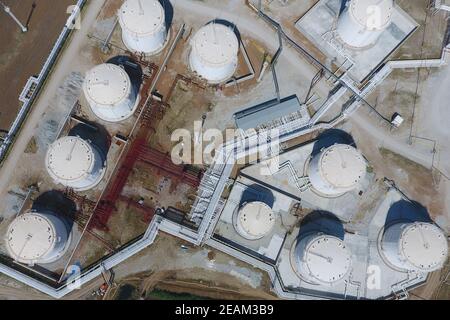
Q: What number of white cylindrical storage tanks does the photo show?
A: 10